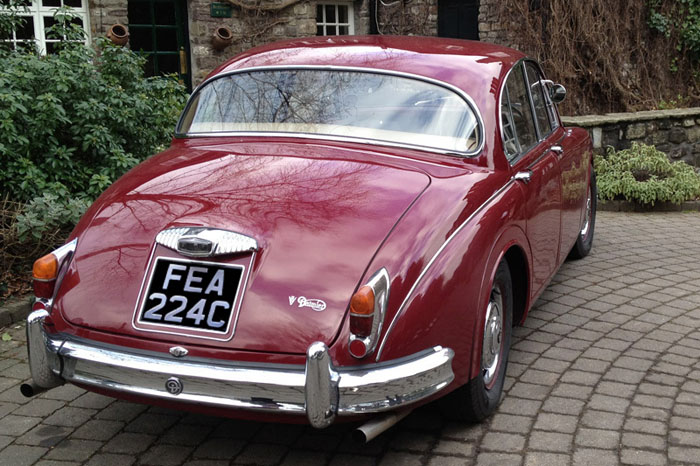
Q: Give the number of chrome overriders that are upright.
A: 2